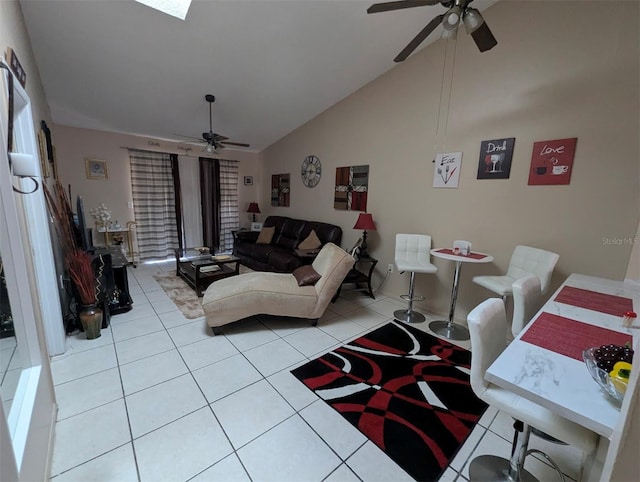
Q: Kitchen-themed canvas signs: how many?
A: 3